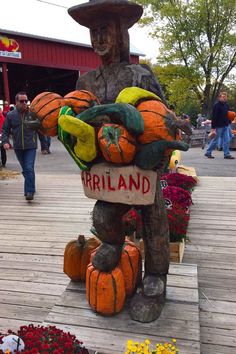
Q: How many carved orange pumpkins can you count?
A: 7